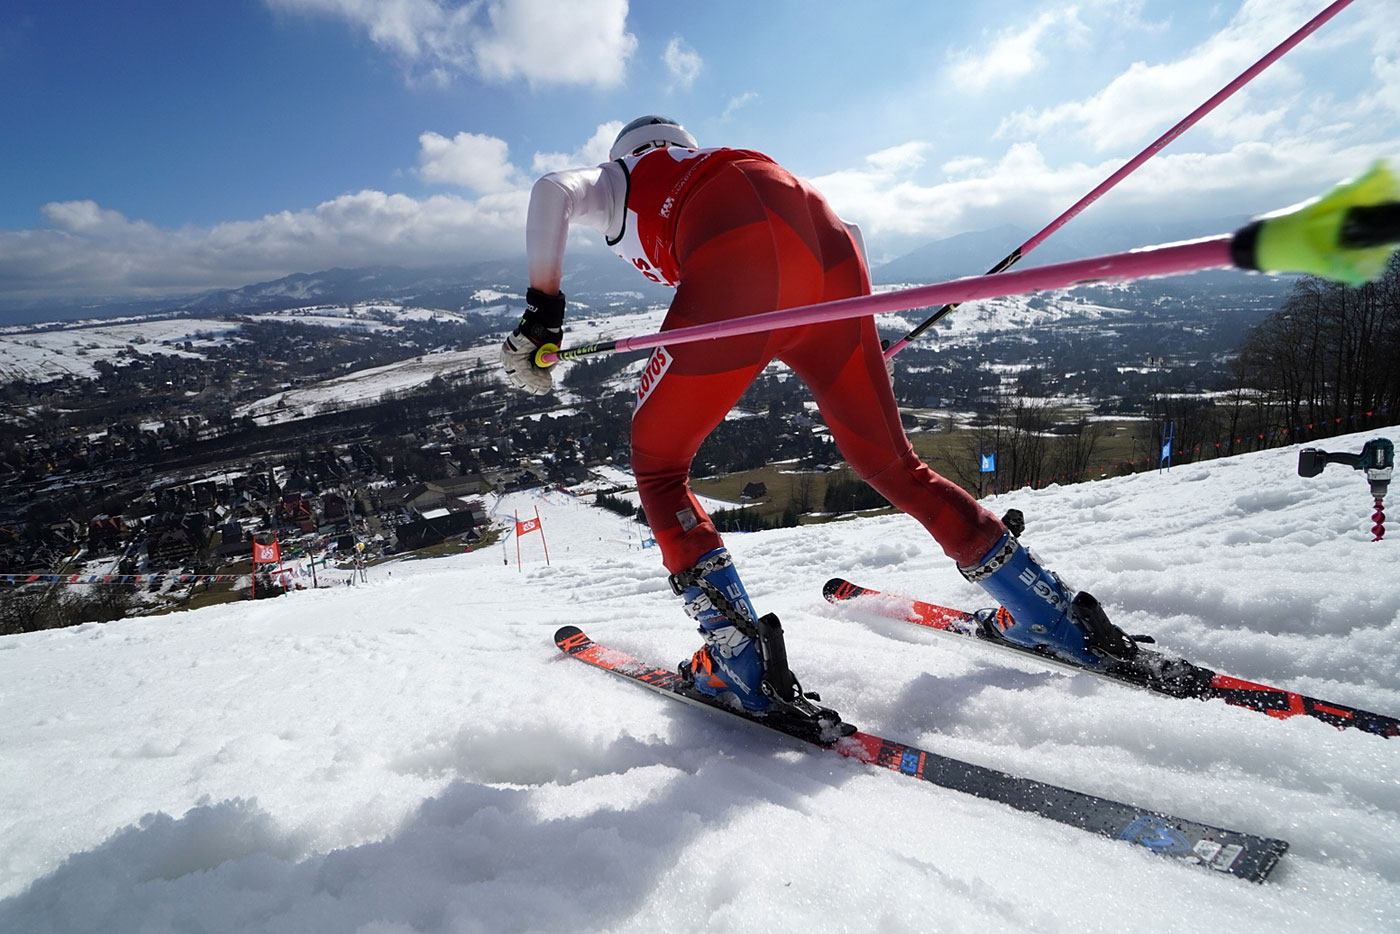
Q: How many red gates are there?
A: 2